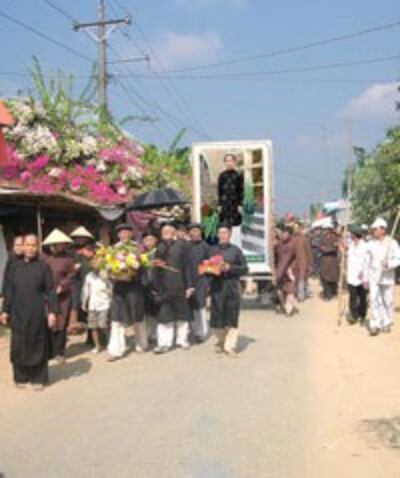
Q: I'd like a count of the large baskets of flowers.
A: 1